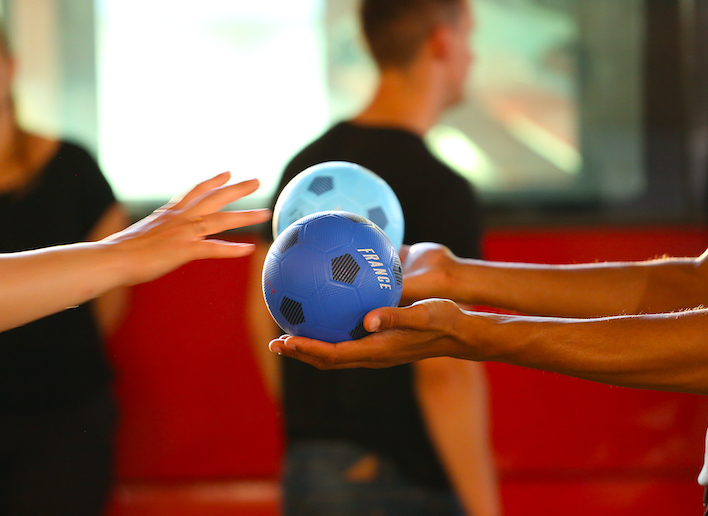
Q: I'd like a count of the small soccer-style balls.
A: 2